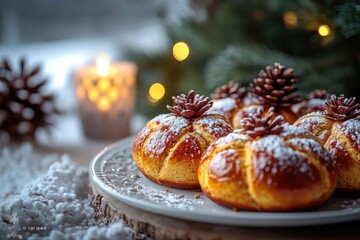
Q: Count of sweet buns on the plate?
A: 6